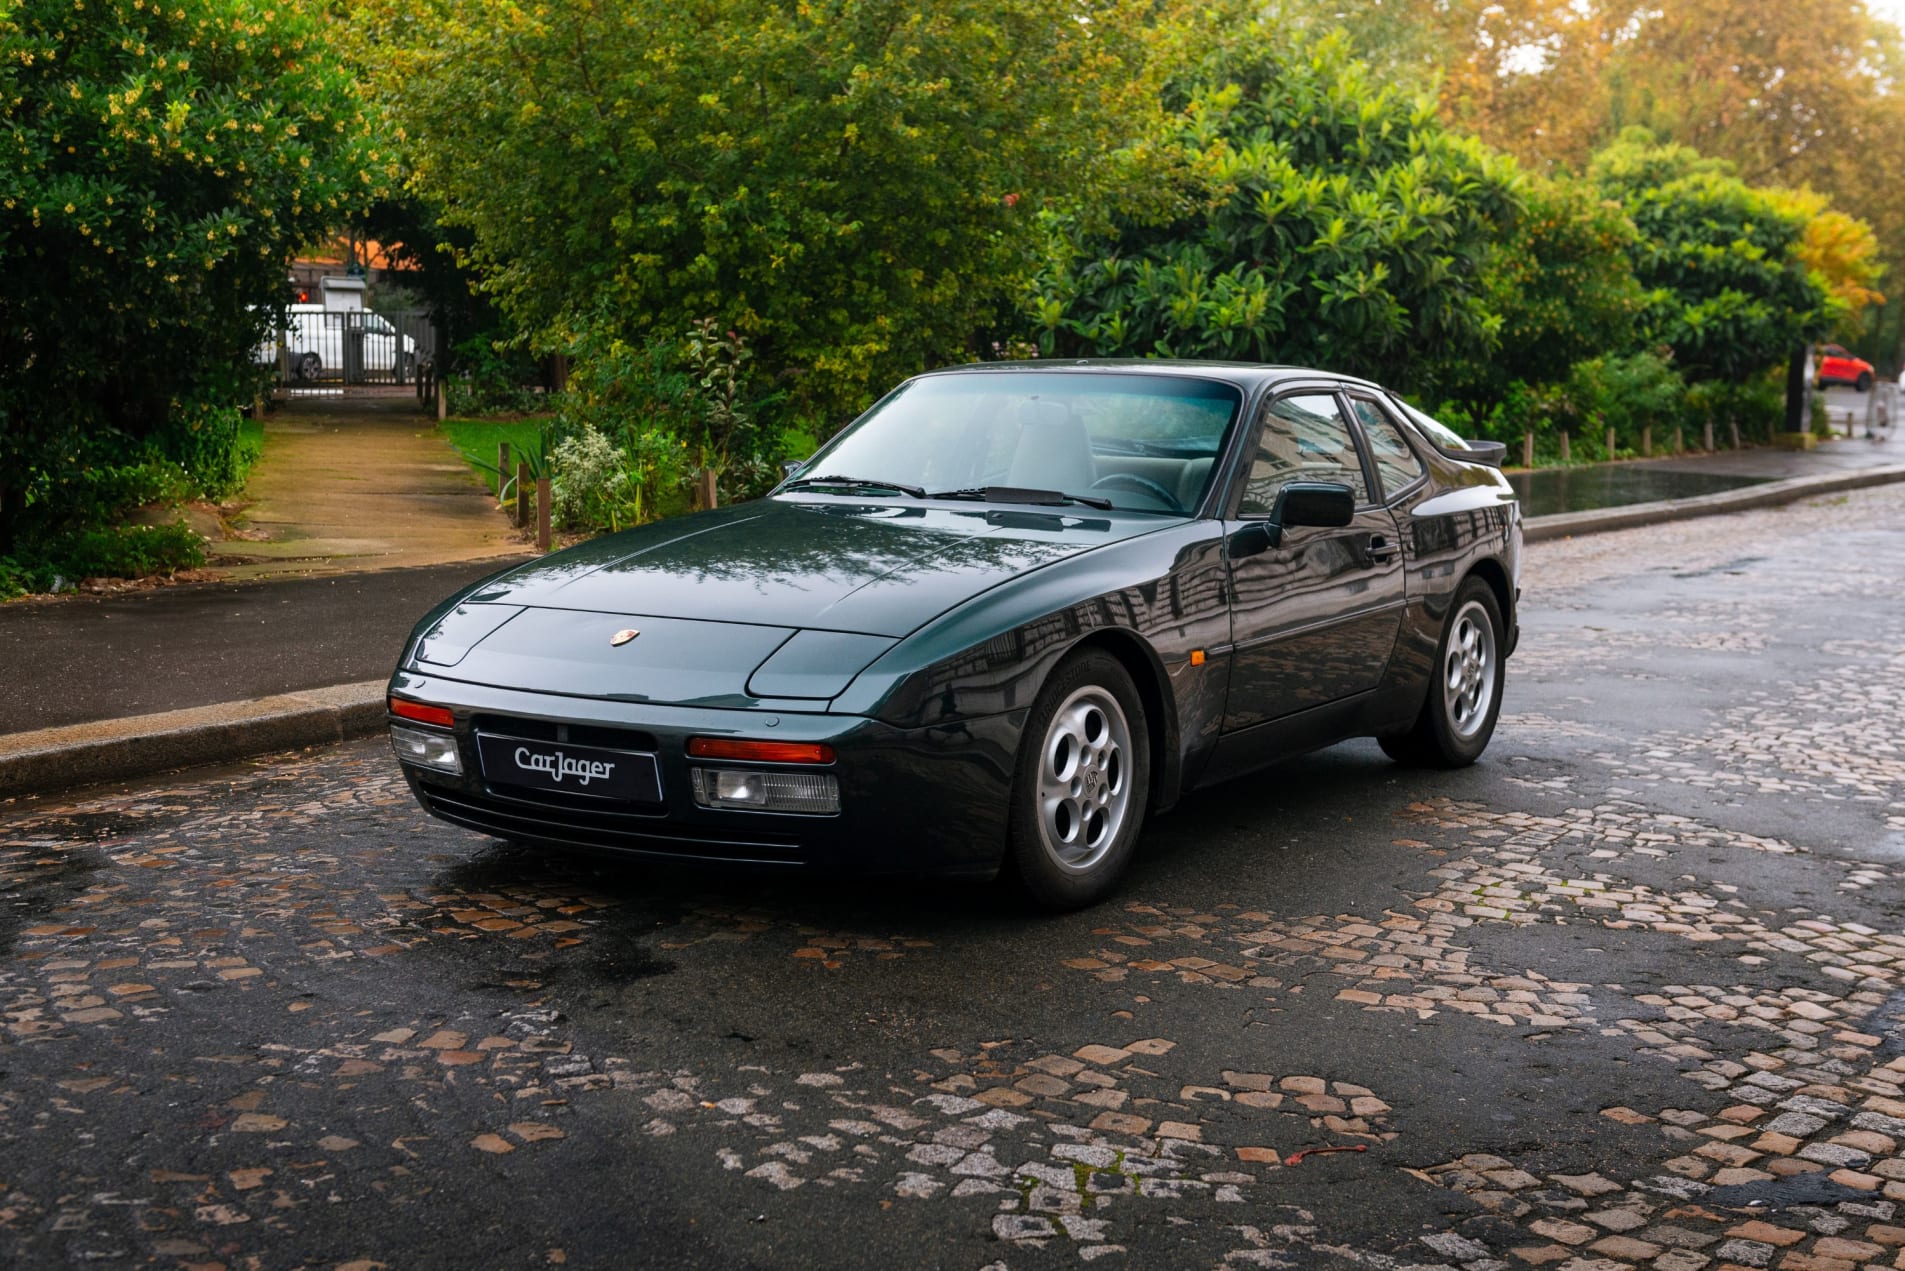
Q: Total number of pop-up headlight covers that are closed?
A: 2